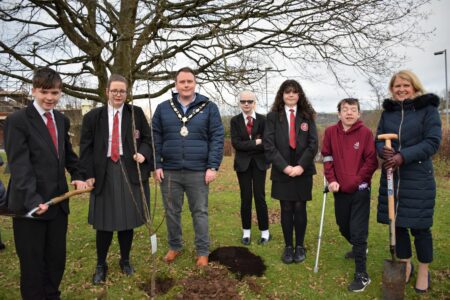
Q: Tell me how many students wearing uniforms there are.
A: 4